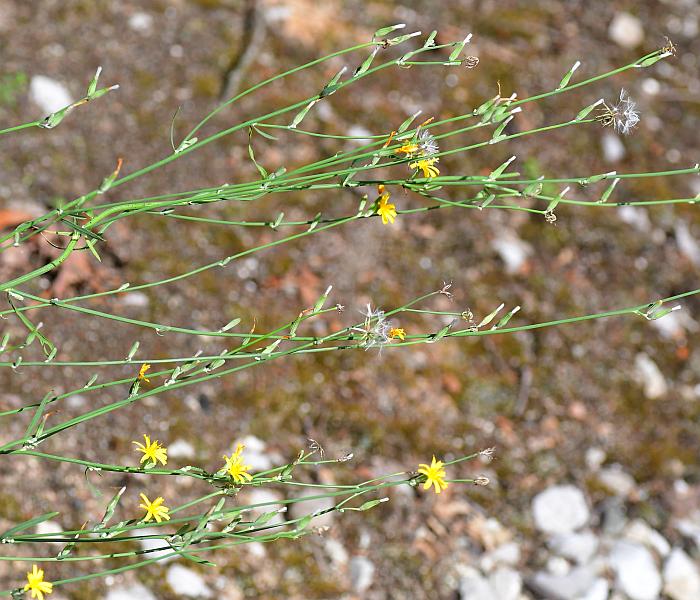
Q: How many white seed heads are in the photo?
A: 3